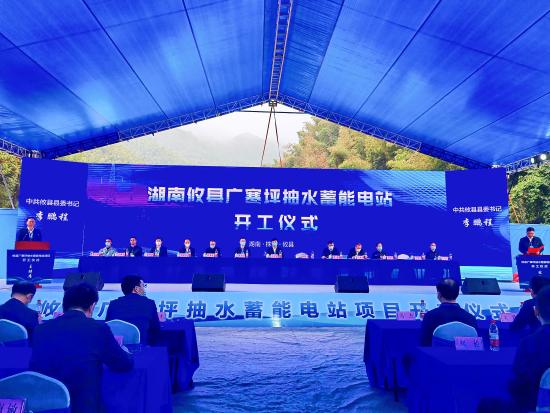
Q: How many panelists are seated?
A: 11